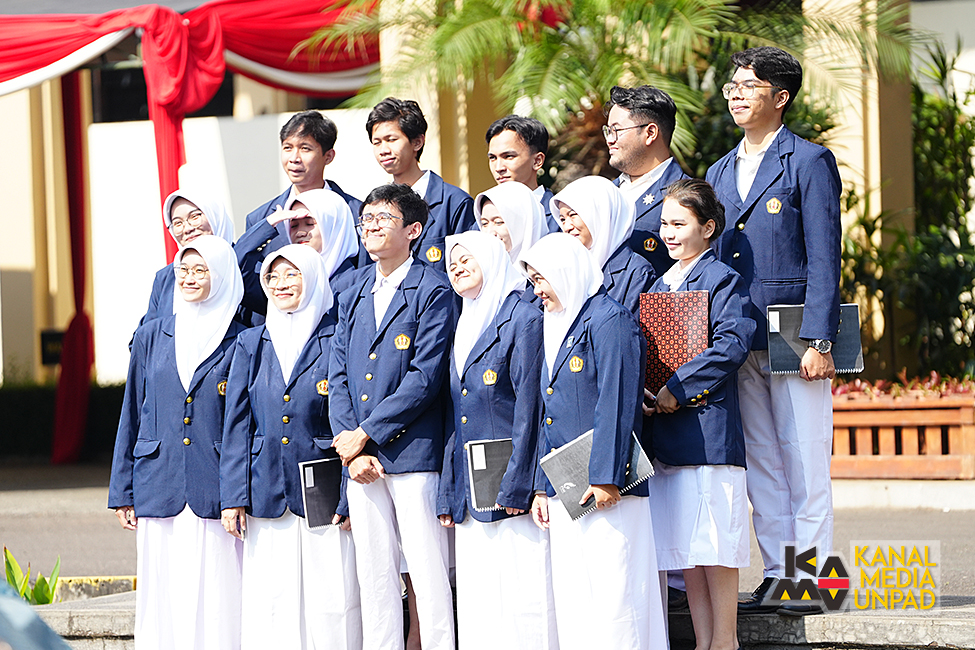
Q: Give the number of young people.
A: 15